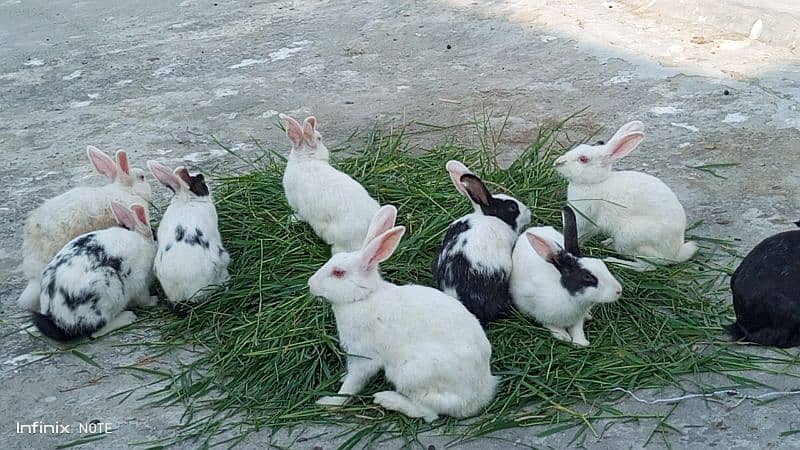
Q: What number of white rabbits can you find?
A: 4